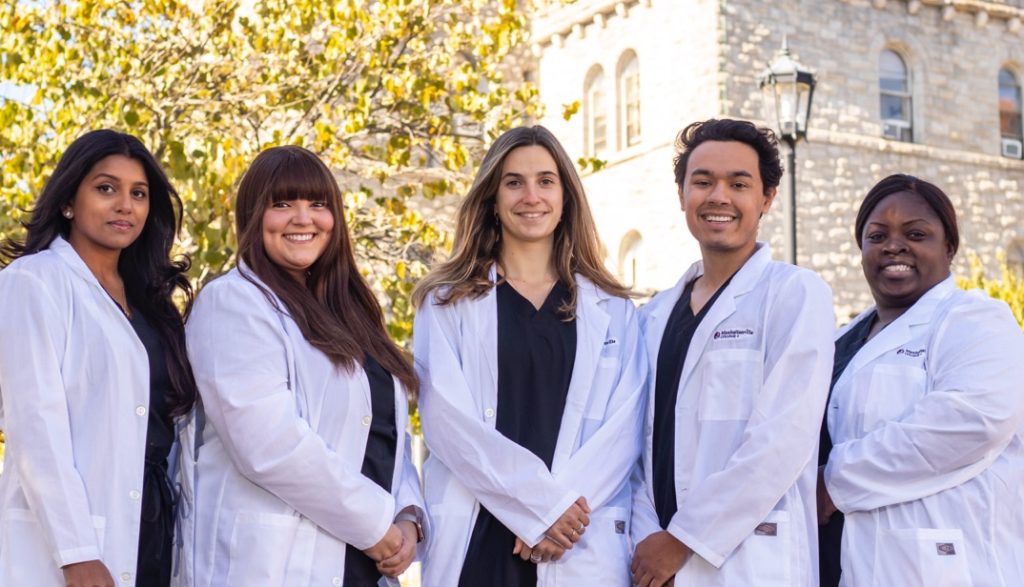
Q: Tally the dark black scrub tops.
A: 5